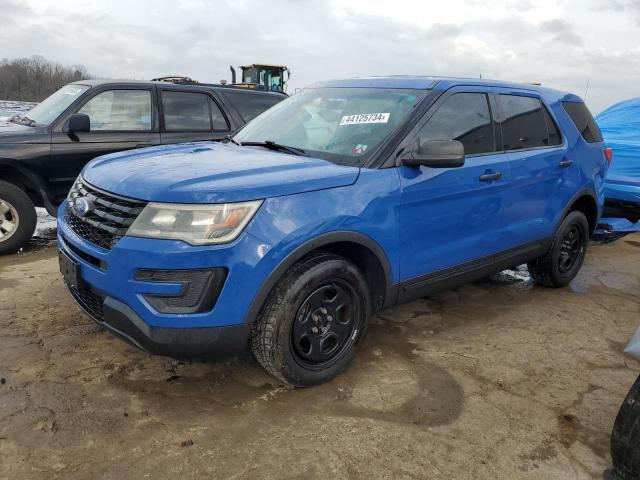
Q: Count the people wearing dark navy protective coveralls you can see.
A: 0